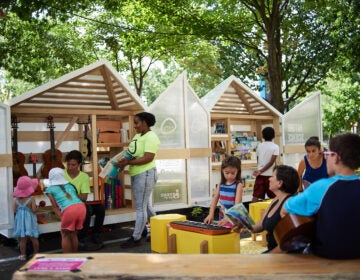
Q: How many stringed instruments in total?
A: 5